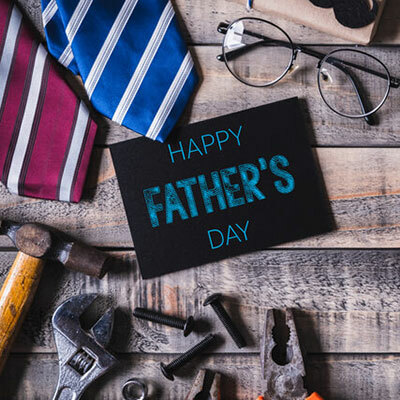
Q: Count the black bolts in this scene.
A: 3